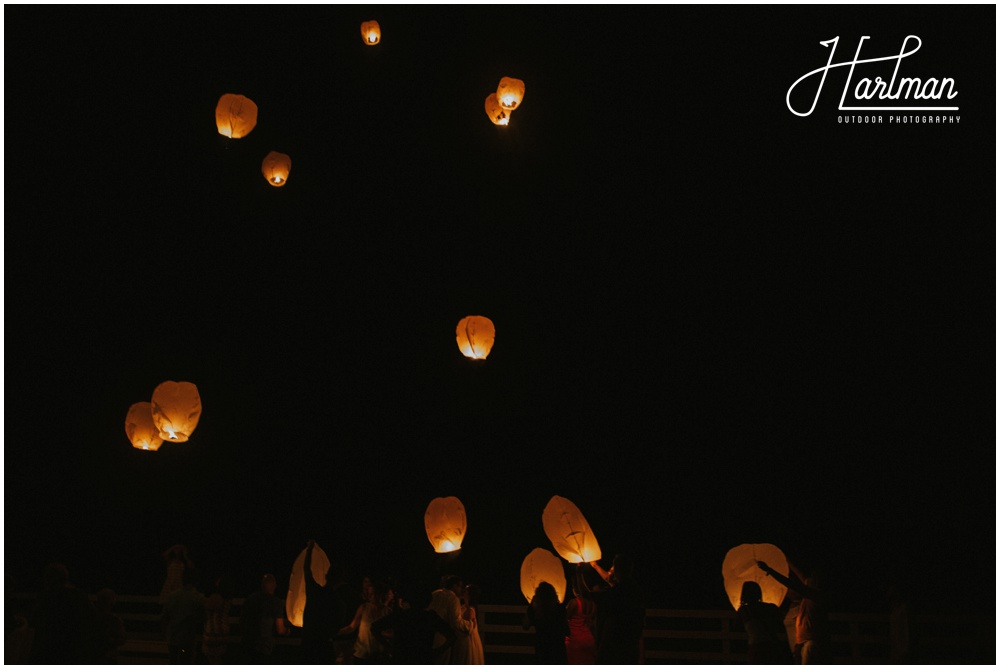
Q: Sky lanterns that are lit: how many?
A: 13